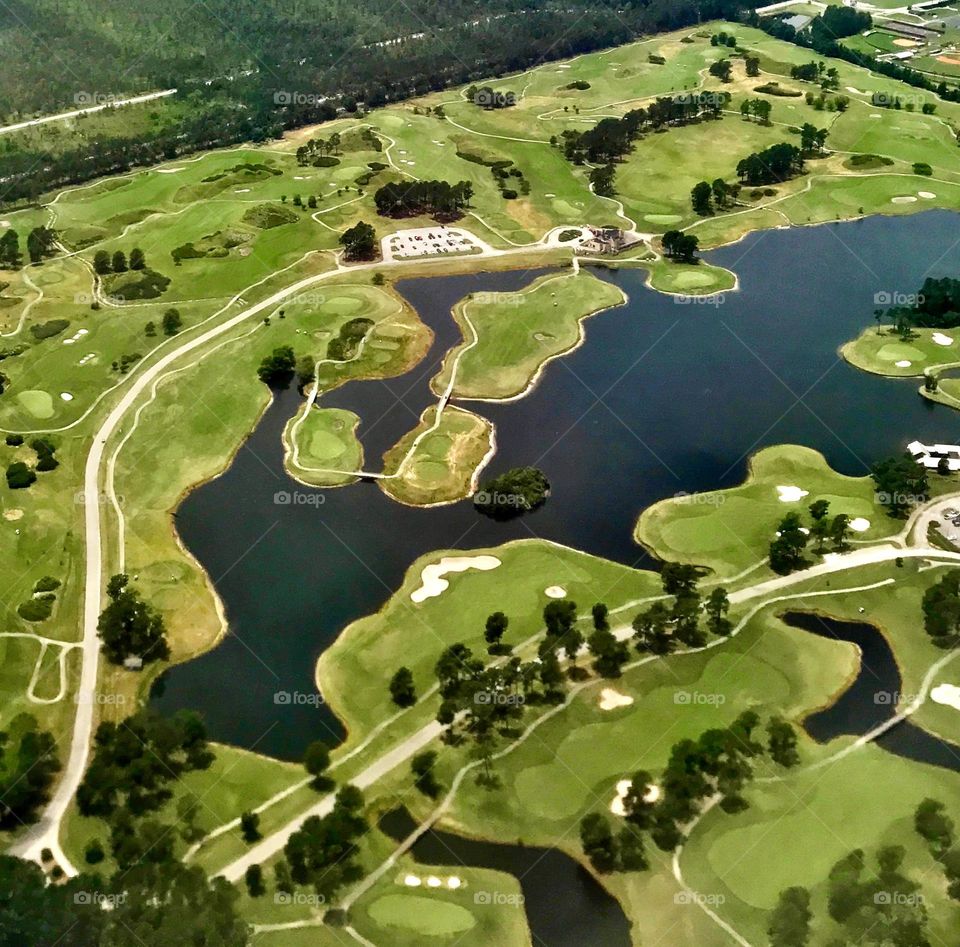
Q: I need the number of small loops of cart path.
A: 1